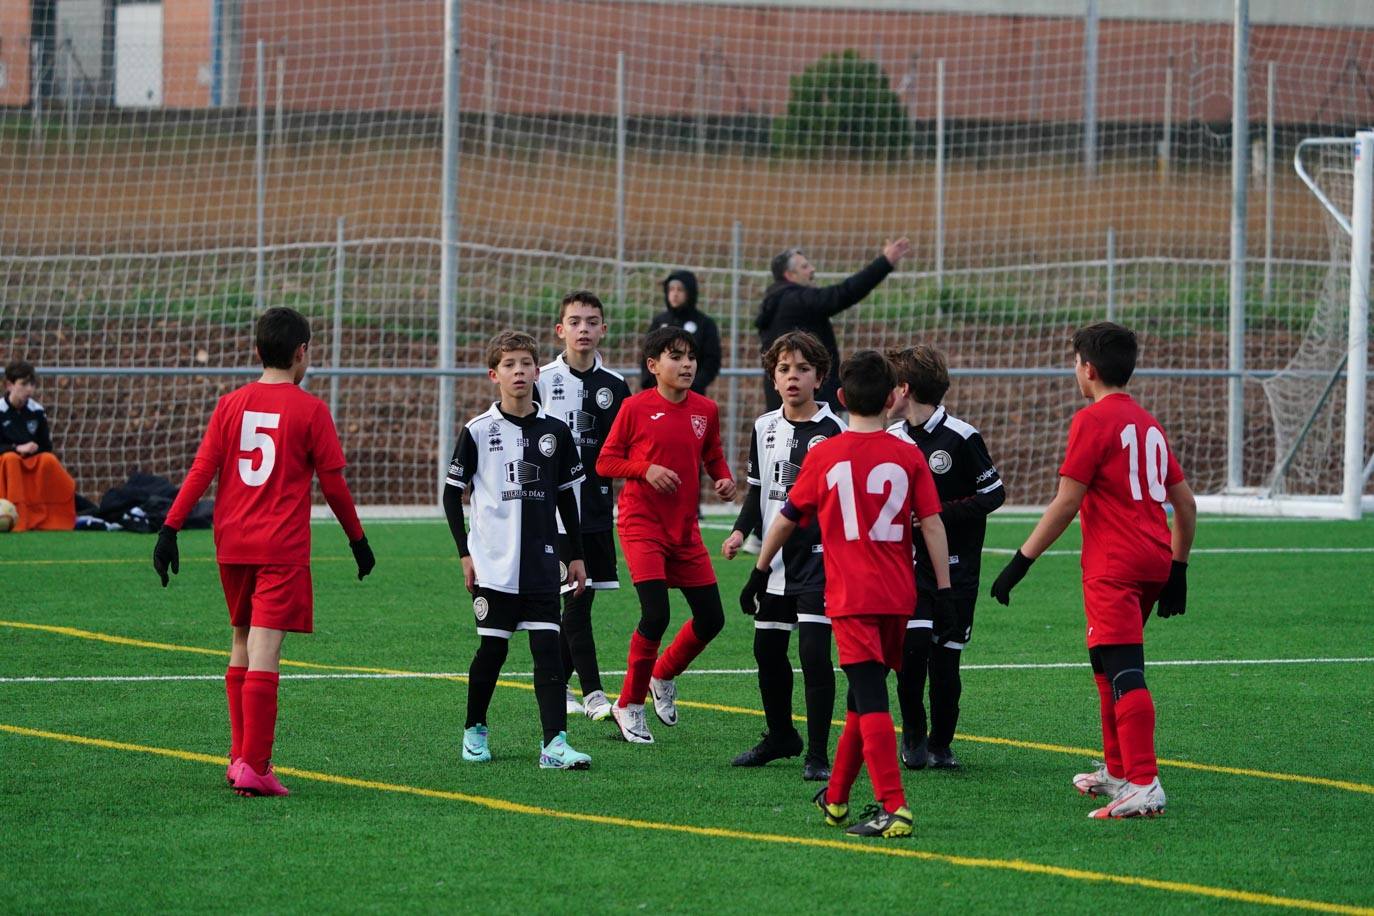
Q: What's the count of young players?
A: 8